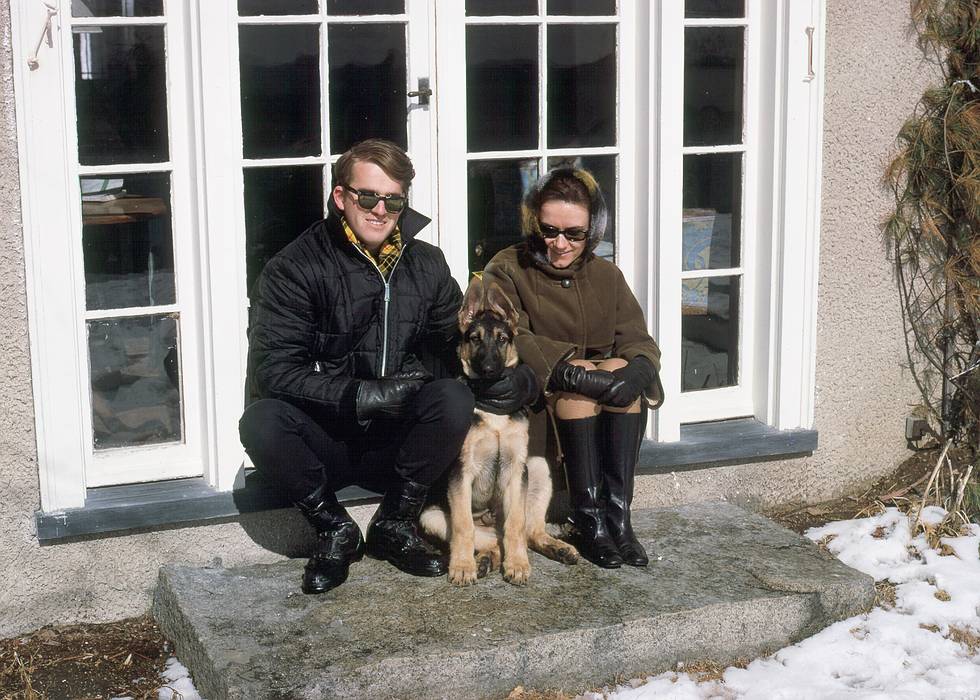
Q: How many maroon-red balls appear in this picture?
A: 0